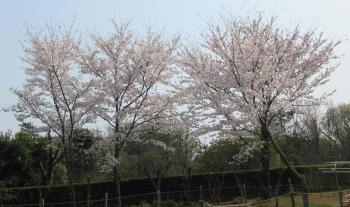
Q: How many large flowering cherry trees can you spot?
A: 3